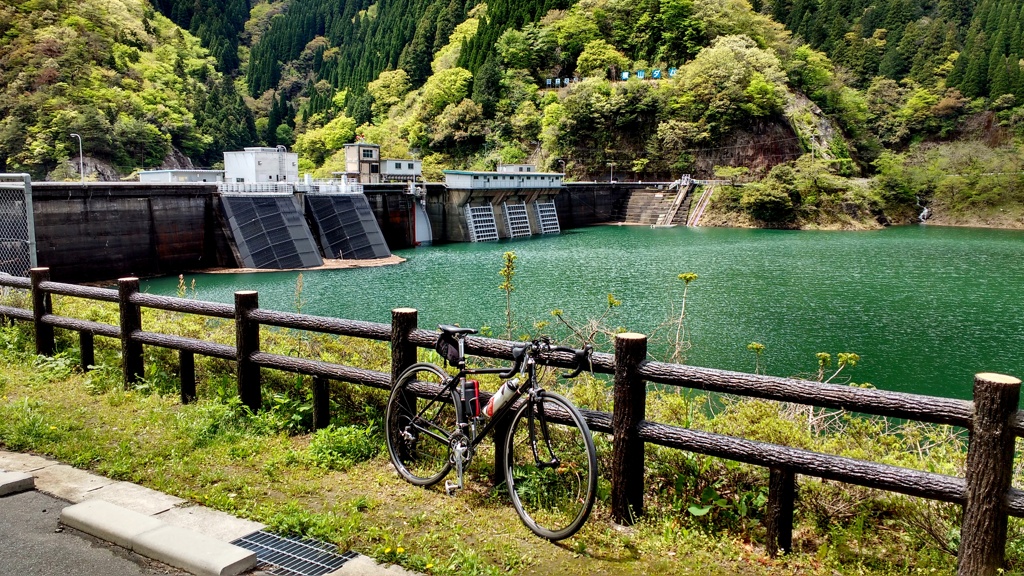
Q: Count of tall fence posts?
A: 6